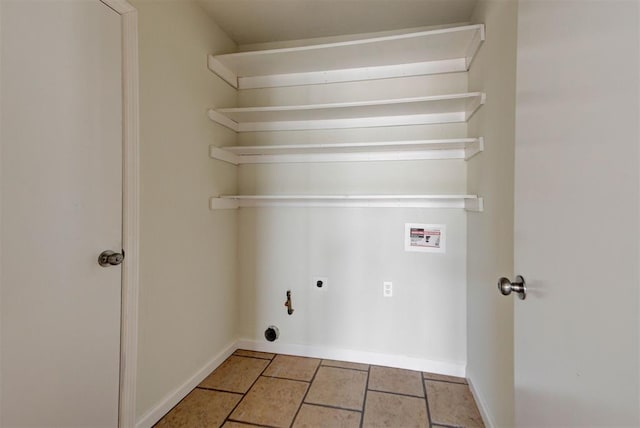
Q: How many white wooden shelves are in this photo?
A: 4